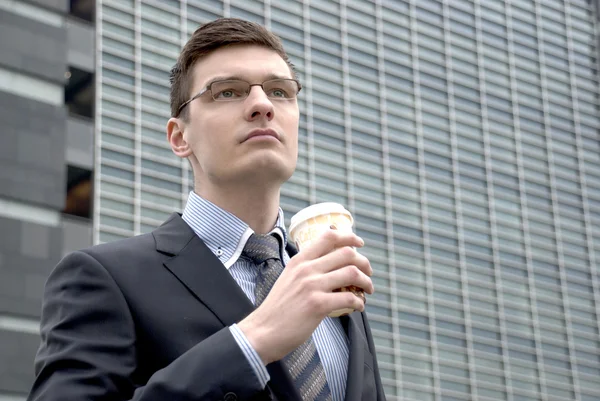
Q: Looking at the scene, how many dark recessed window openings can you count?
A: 3